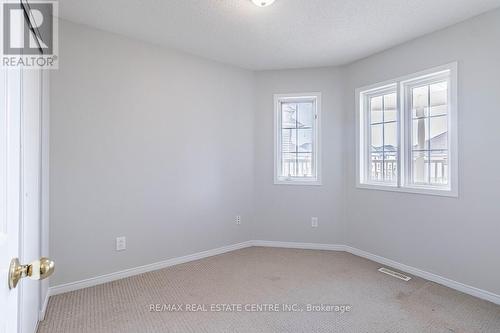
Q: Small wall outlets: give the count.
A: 3